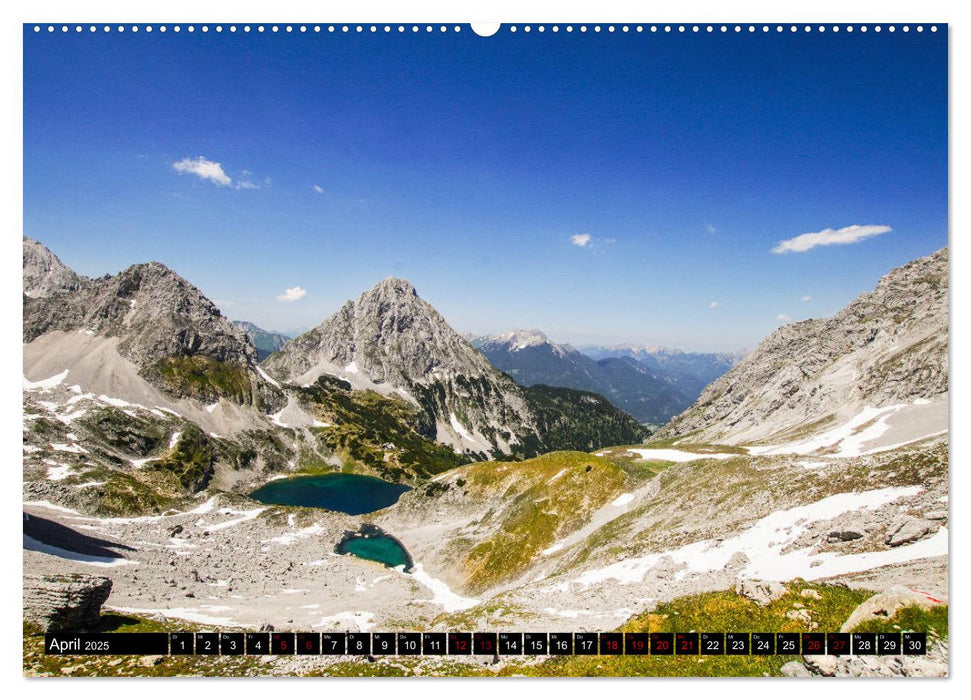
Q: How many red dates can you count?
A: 10